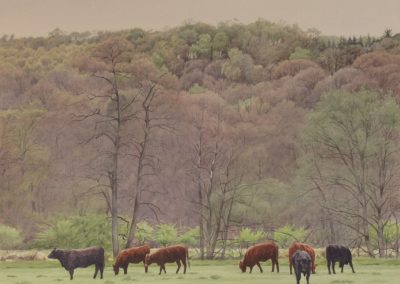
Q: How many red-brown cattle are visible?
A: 4